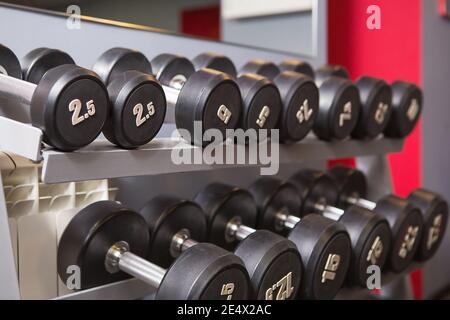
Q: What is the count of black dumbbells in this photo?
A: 14